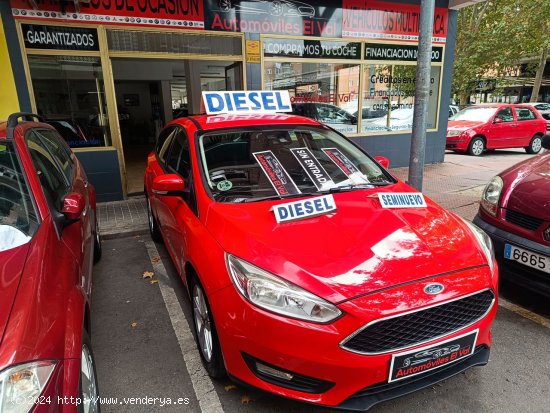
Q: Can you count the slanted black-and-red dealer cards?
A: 2